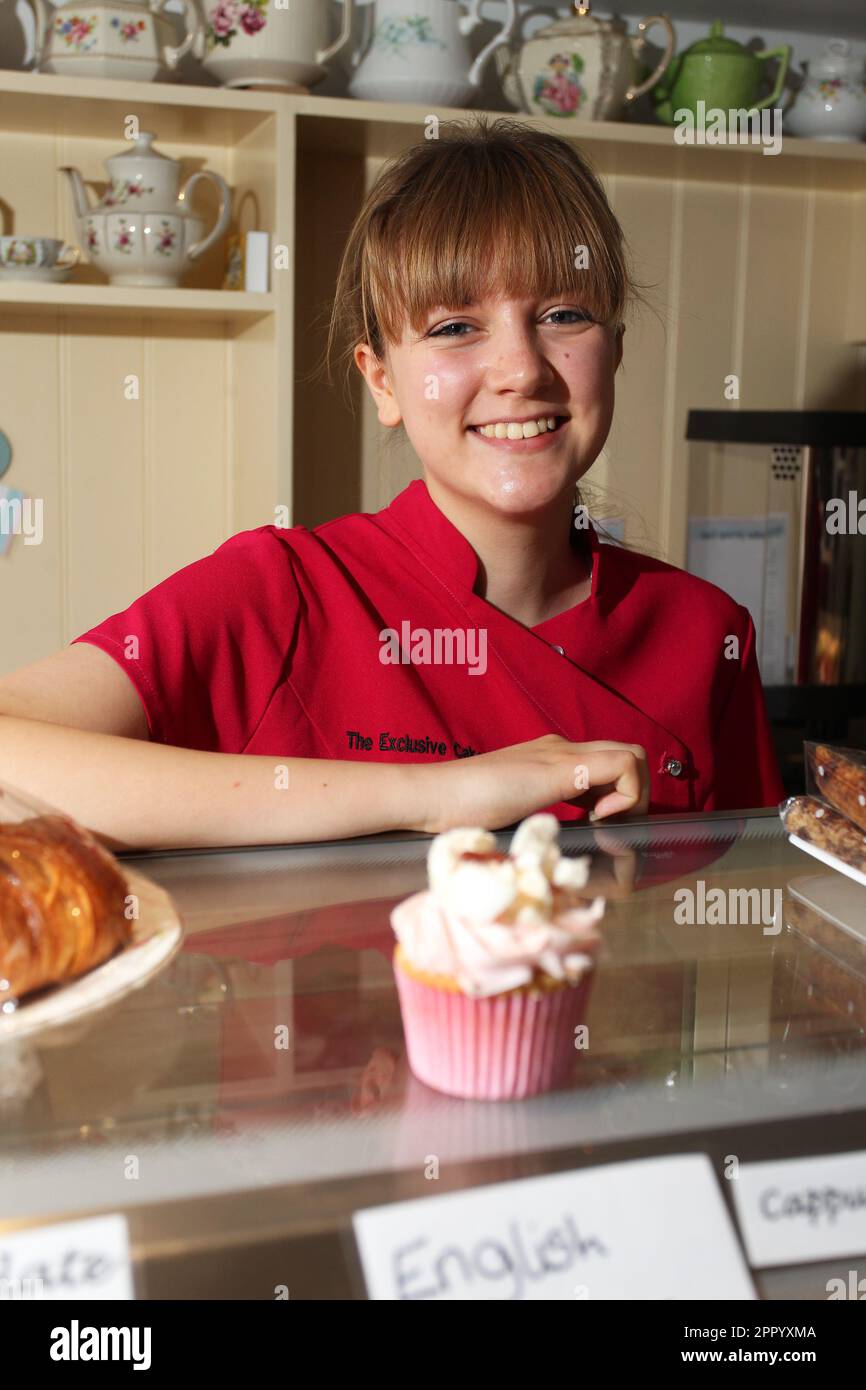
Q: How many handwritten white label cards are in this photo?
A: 3